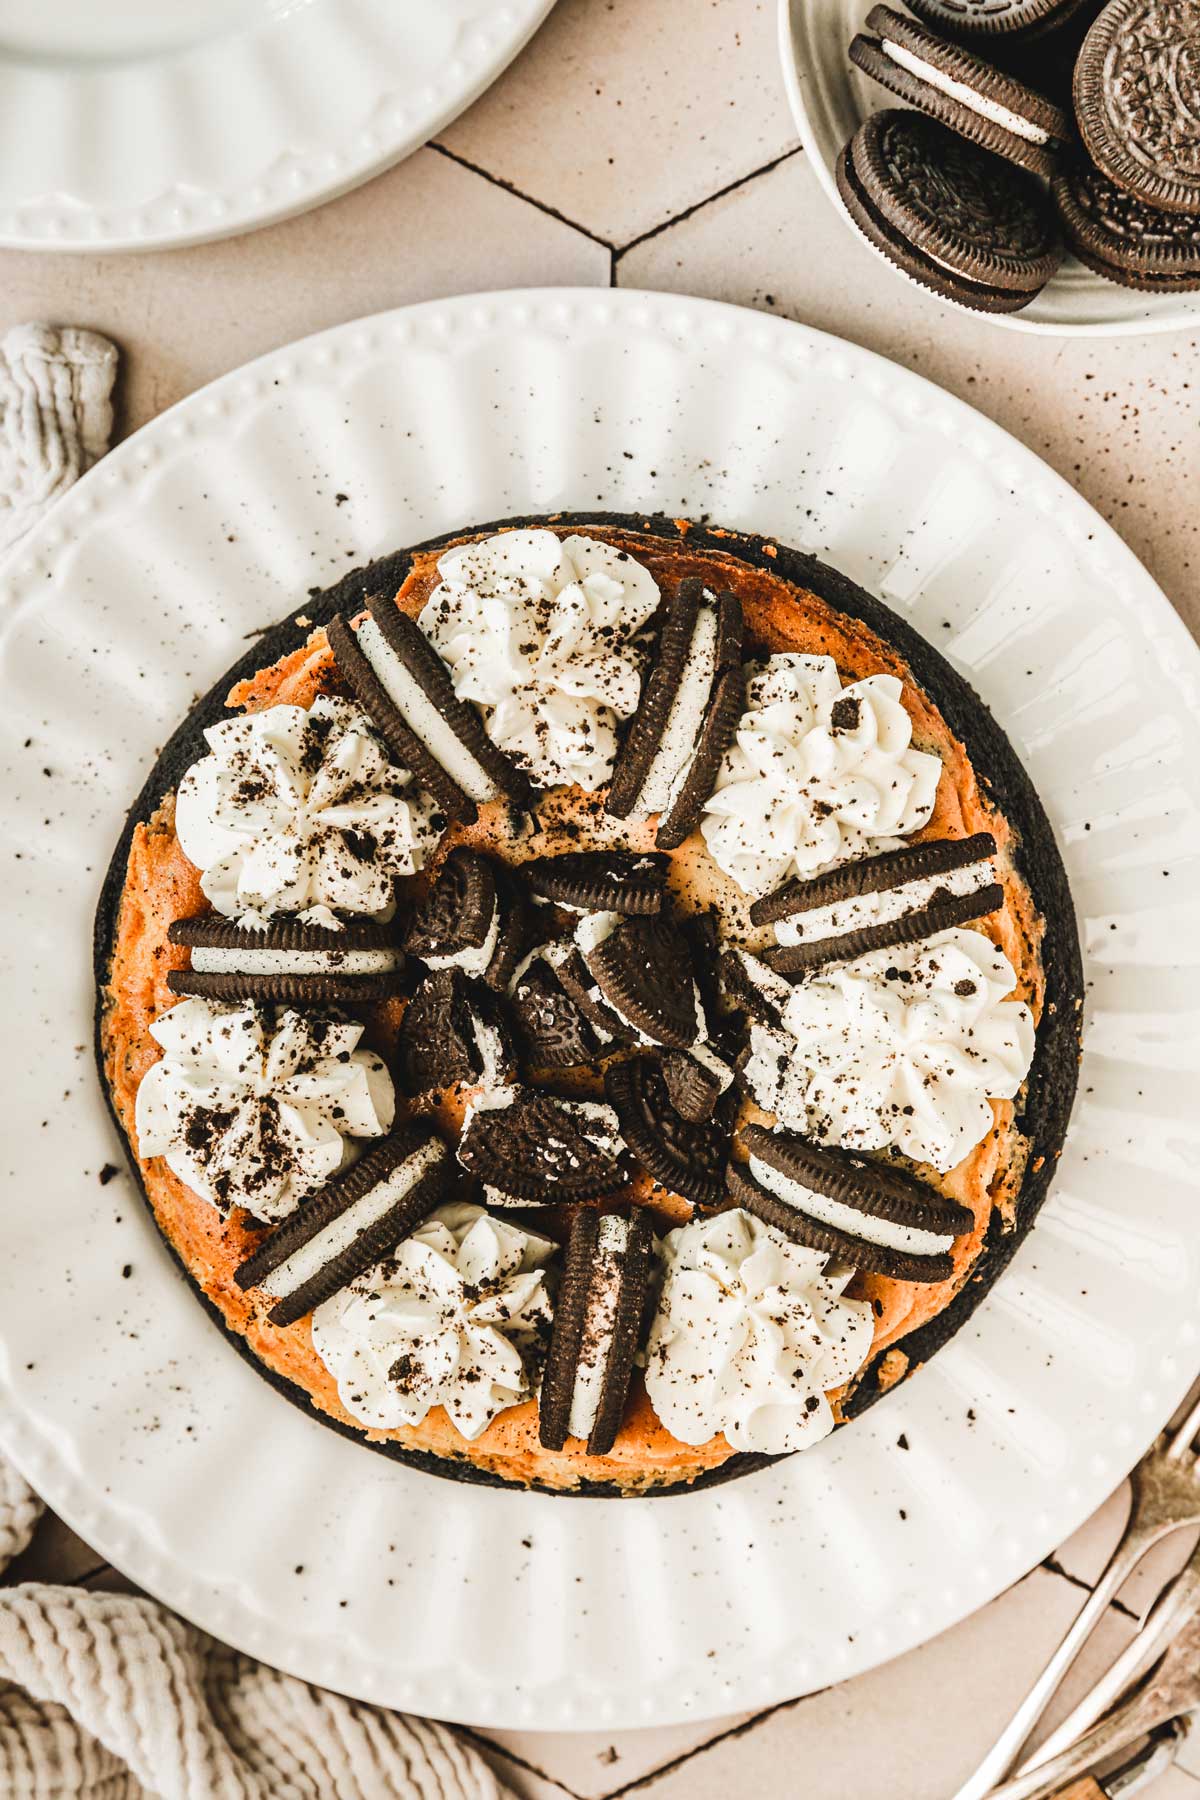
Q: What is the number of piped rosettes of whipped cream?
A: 7